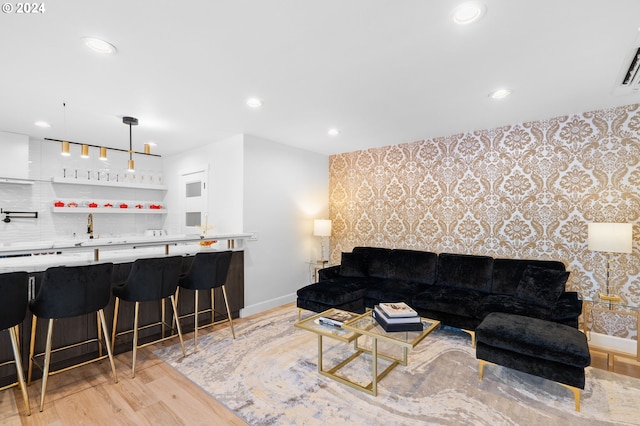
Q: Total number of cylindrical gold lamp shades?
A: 5